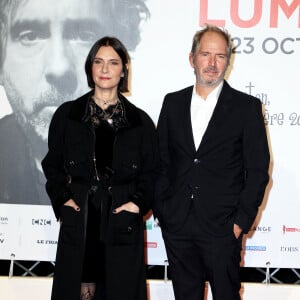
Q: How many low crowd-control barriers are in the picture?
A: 0